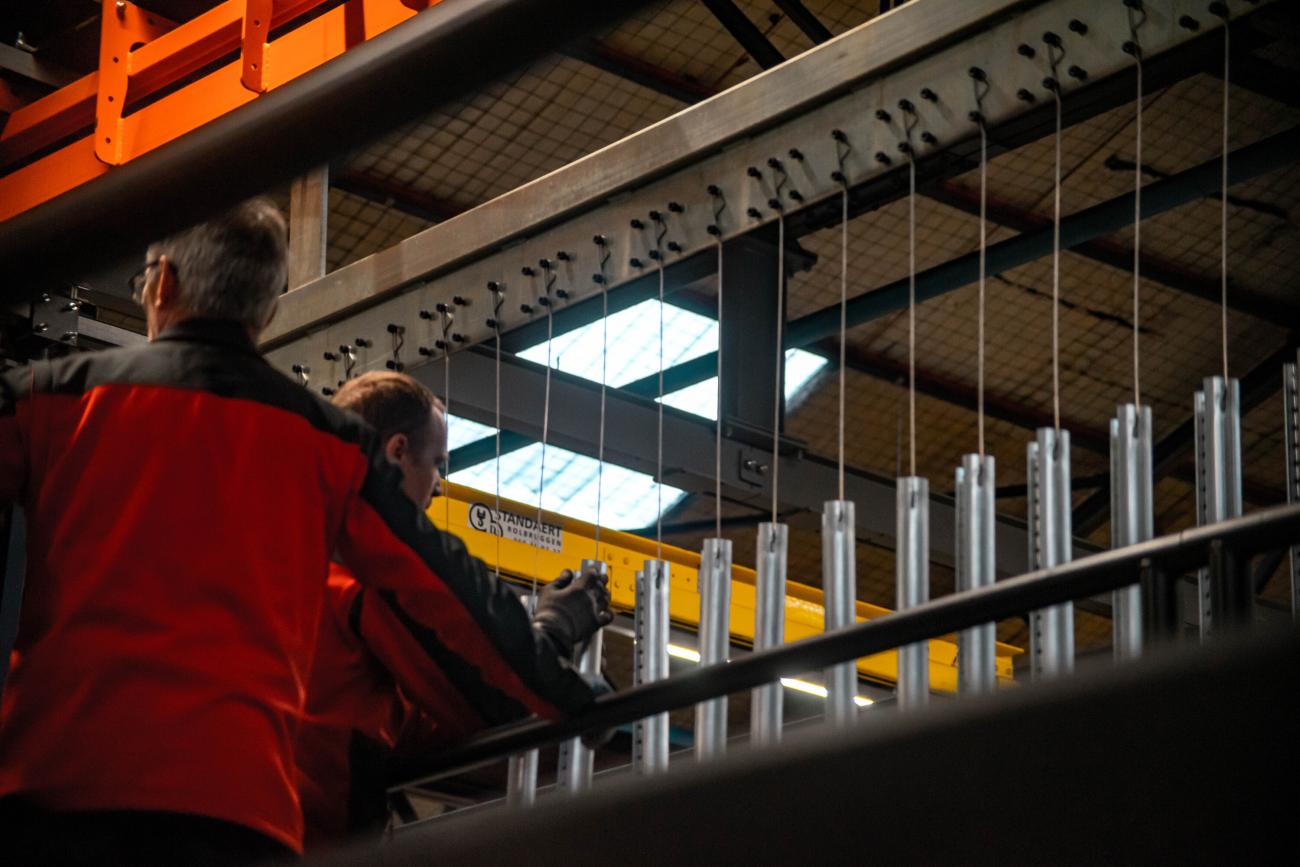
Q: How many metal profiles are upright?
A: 12